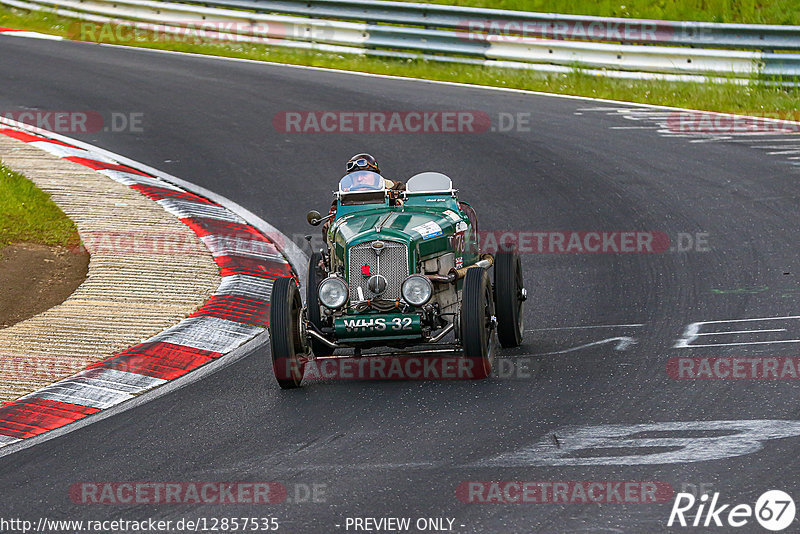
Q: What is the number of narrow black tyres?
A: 4